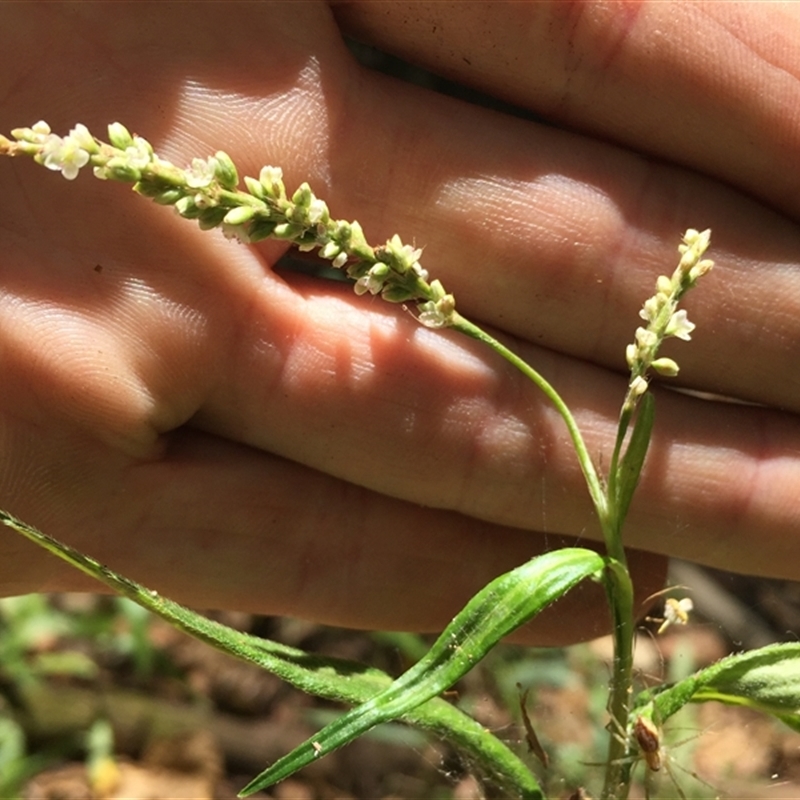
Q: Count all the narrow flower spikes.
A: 2